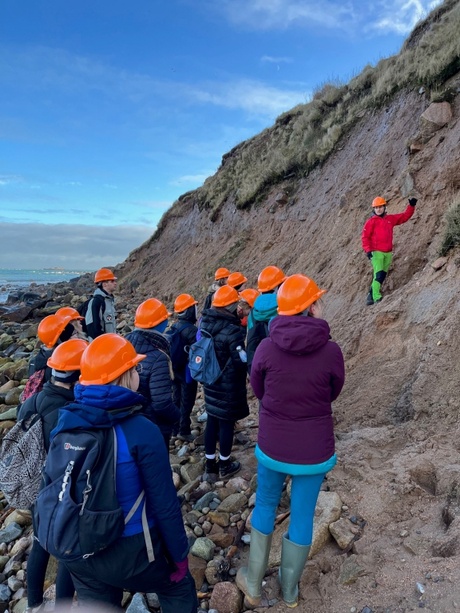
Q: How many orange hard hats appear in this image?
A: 14